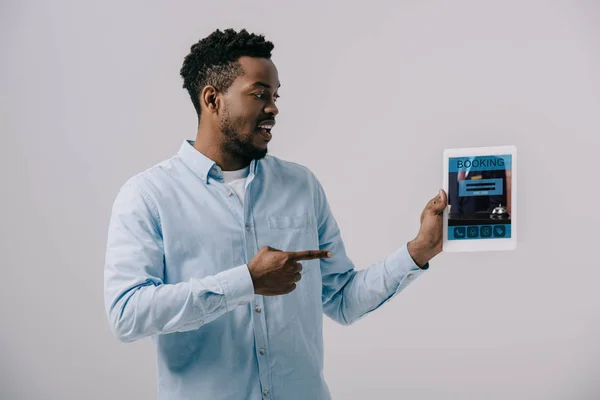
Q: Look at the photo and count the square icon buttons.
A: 4